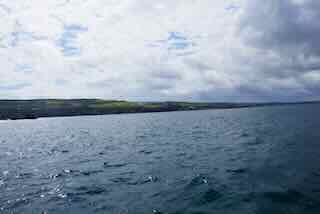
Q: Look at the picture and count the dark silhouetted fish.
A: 0